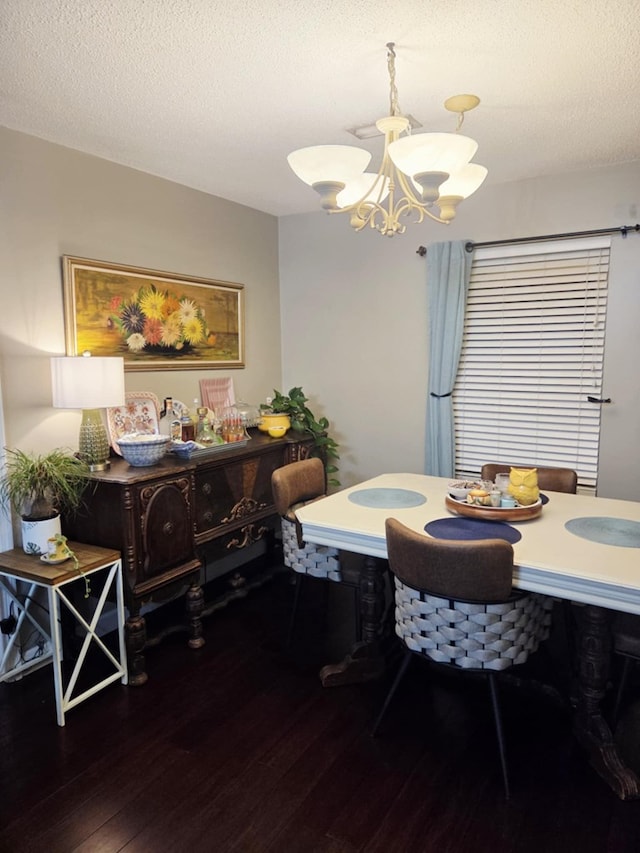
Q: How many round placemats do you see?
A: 4